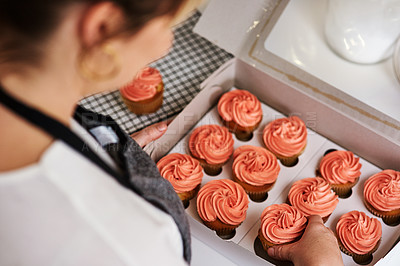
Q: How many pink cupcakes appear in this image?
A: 12